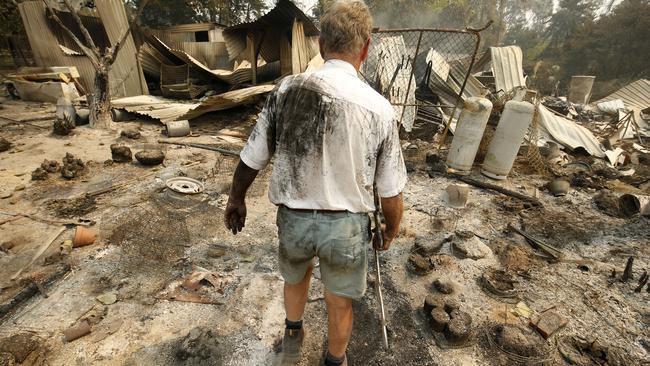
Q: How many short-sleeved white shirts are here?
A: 1